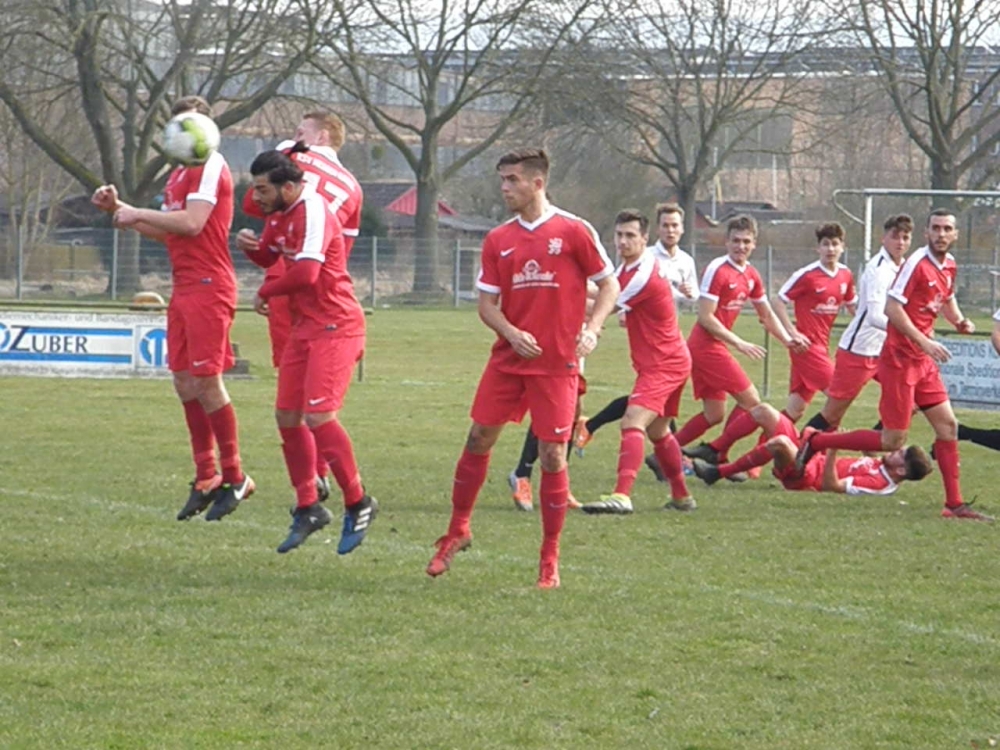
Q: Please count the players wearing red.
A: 9